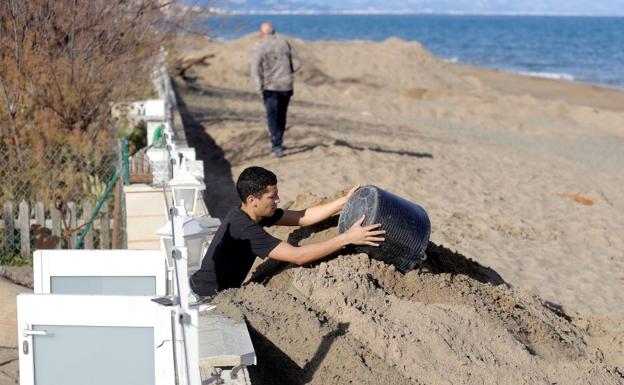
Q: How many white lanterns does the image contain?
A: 2